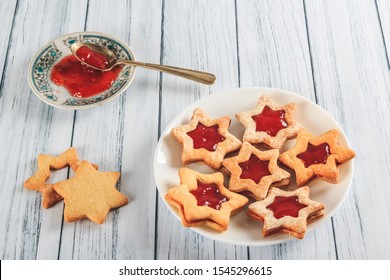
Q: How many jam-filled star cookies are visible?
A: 6